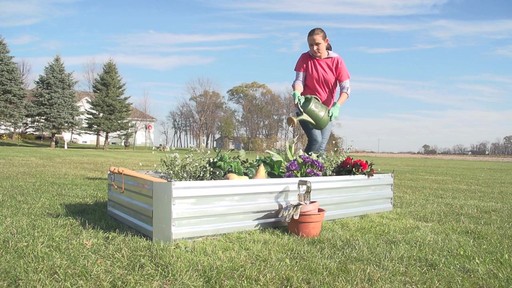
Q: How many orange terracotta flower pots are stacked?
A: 2